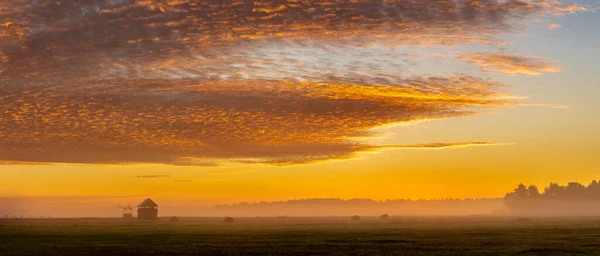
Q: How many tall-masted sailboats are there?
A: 0